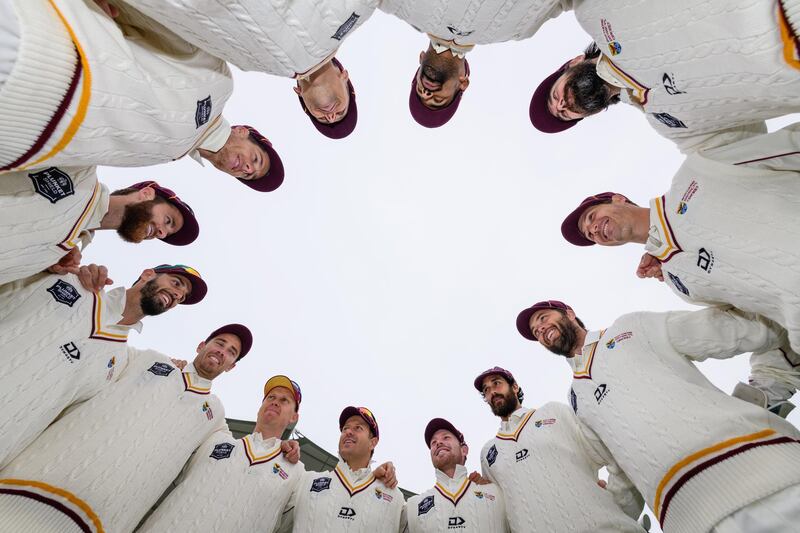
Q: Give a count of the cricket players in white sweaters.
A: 13